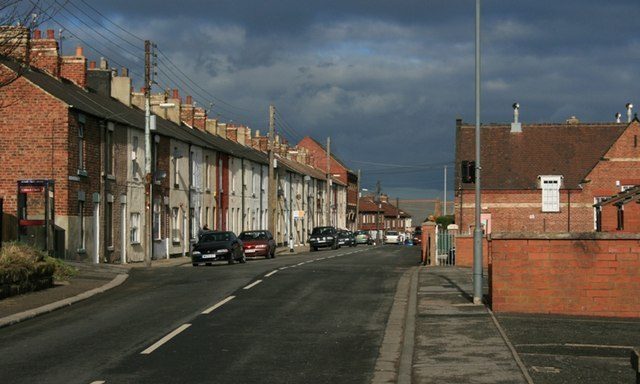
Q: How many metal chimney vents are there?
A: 3